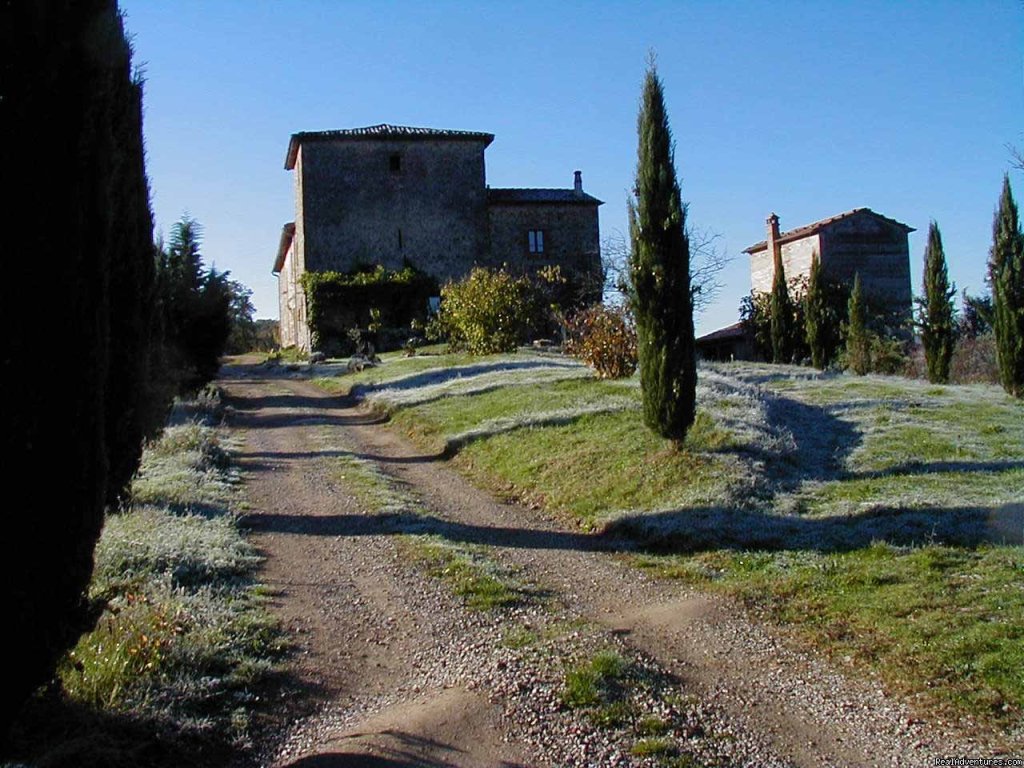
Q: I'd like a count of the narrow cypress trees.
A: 6